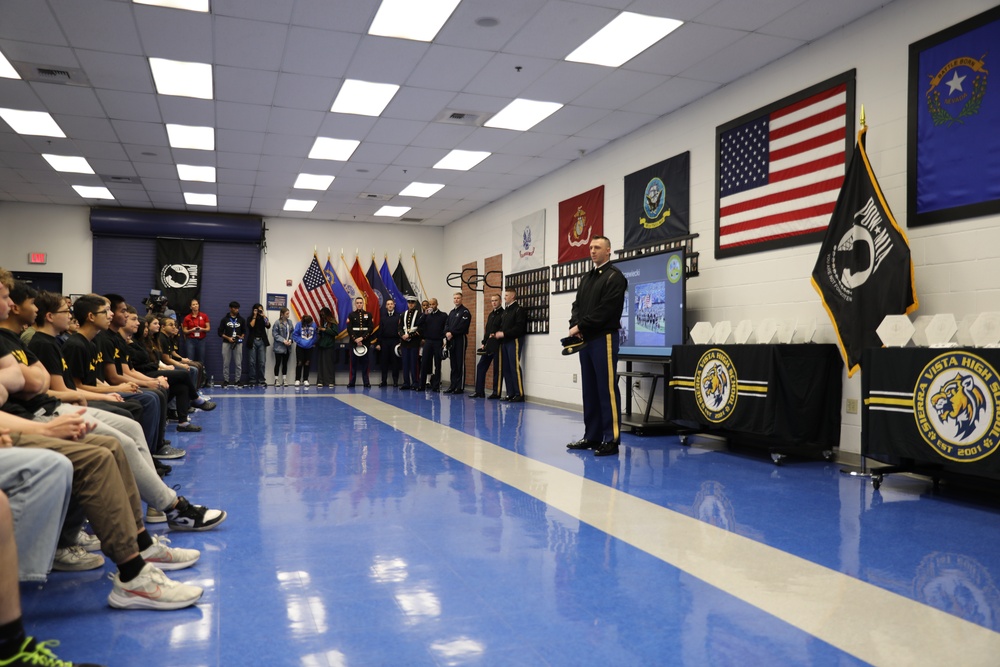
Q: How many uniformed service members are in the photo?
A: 9